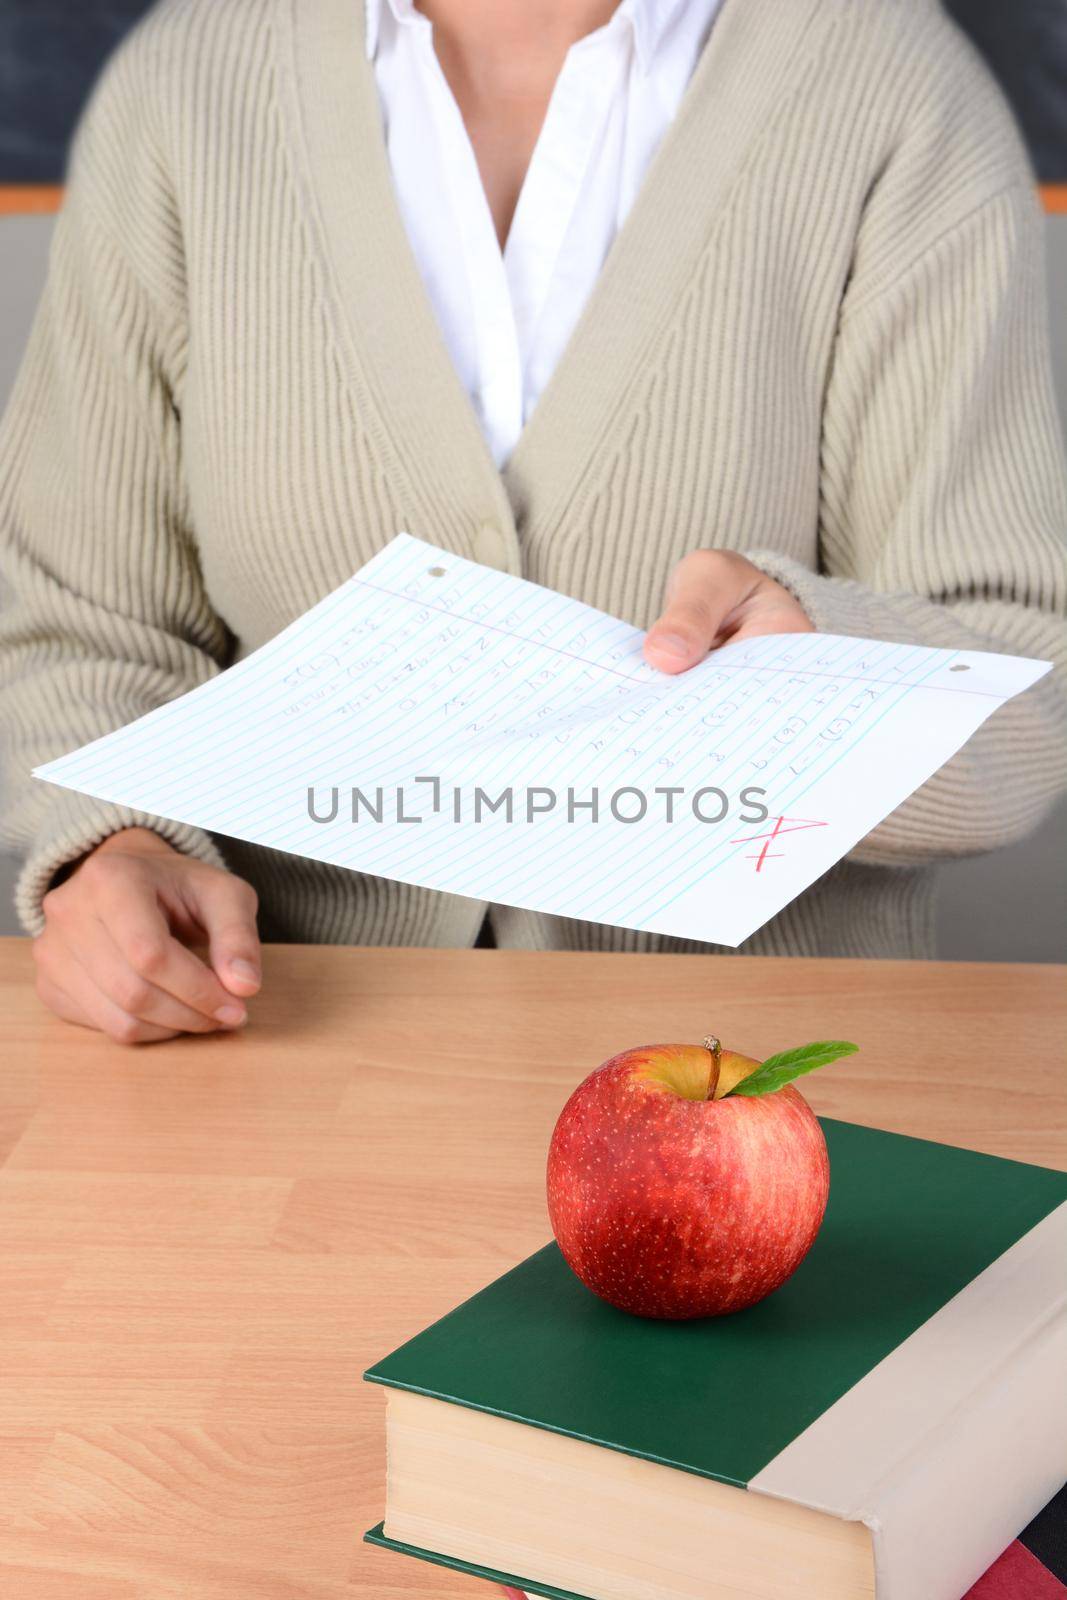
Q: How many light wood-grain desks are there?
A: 1